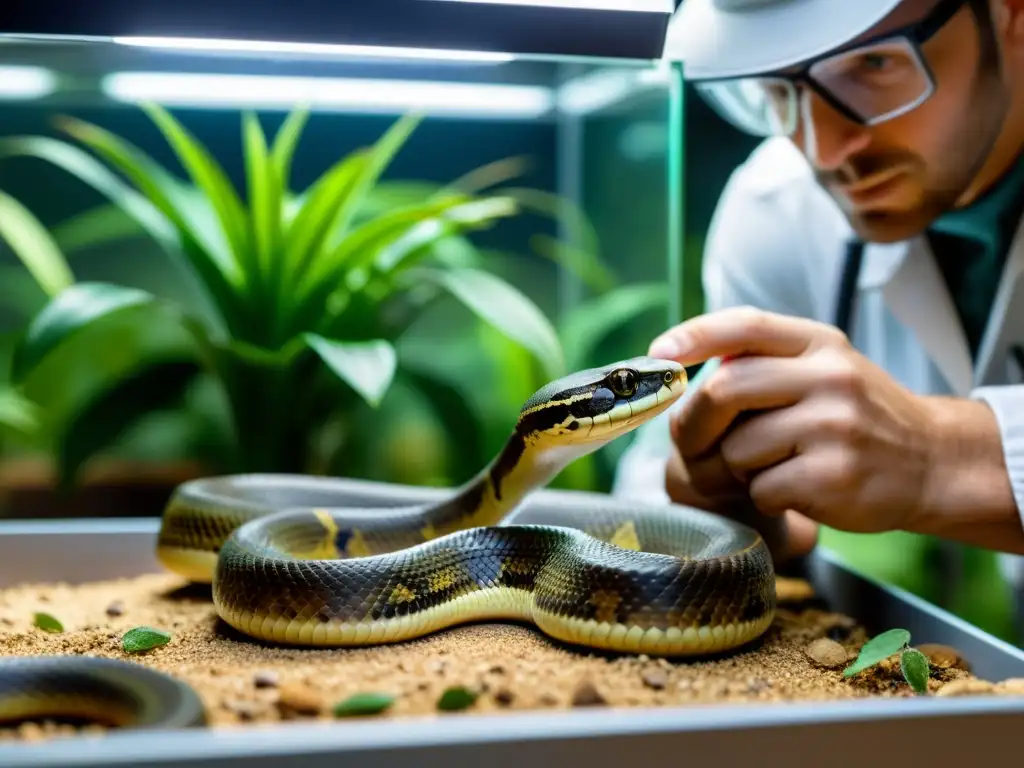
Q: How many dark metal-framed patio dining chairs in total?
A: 0